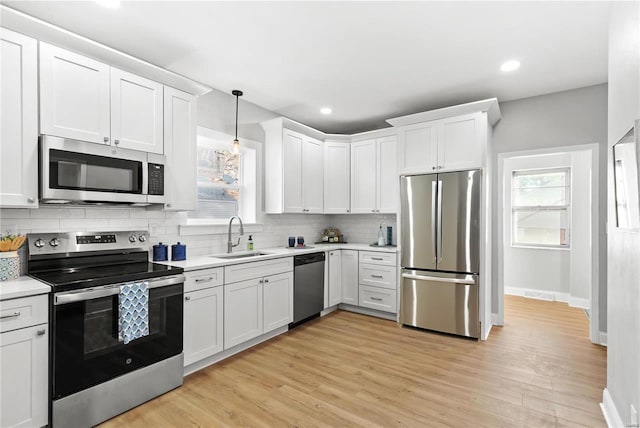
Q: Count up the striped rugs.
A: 0